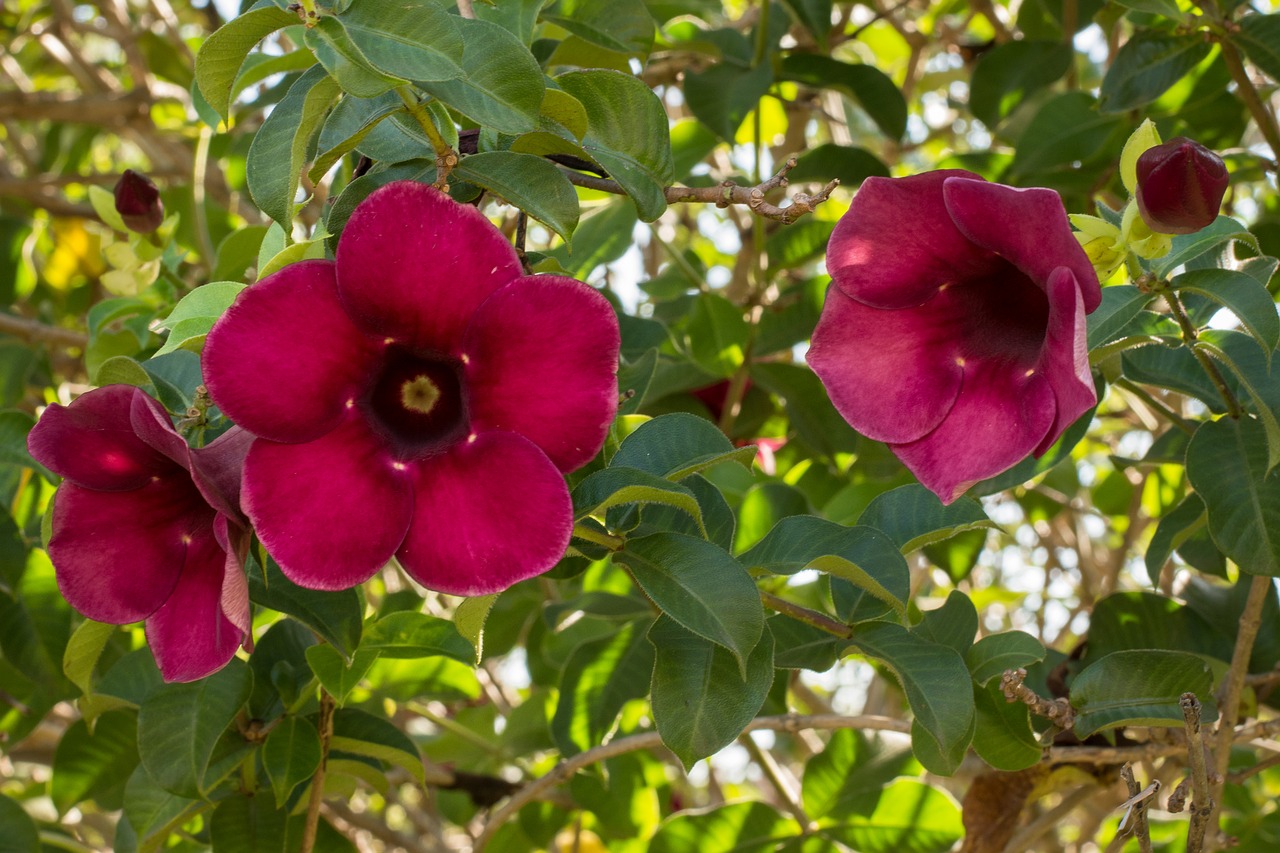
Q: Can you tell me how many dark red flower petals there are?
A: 15